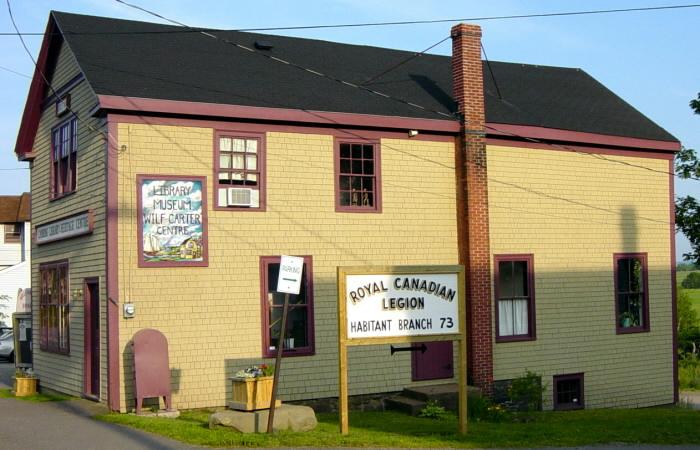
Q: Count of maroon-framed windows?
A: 8